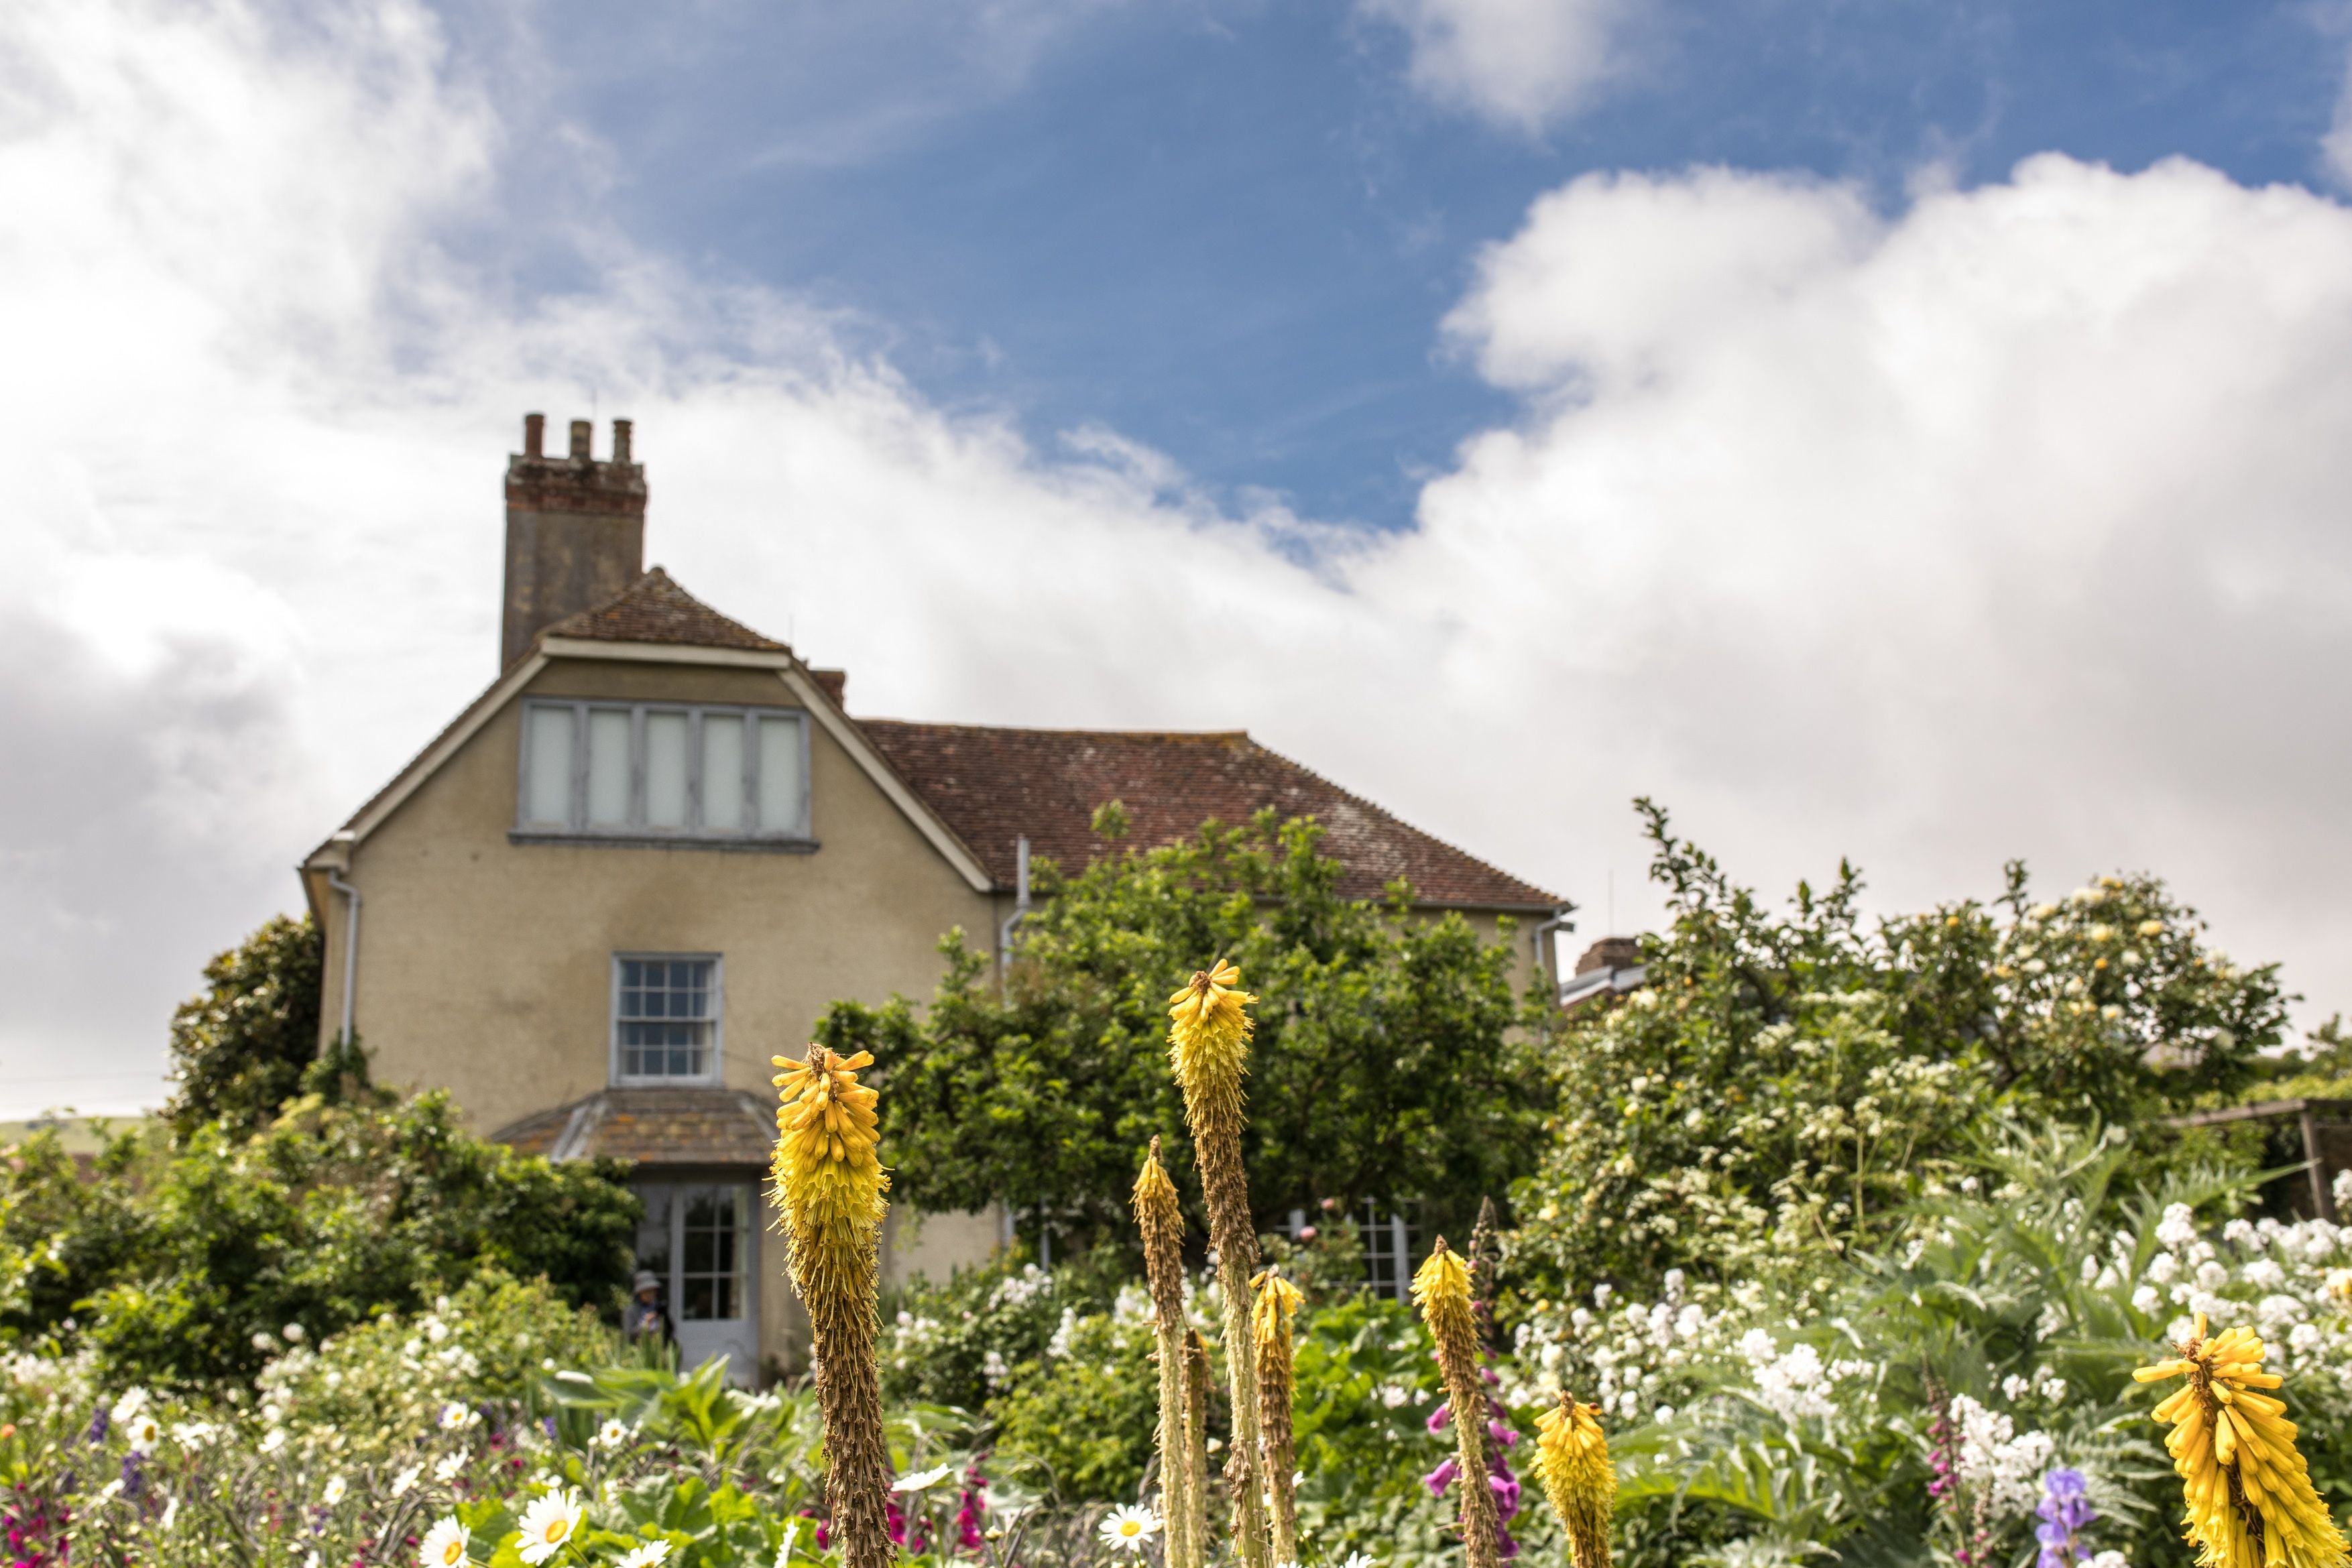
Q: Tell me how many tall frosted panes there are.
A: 5